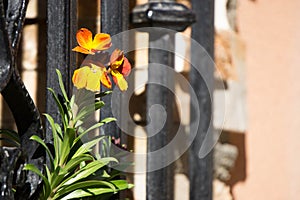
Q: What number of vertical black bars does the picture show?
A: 4